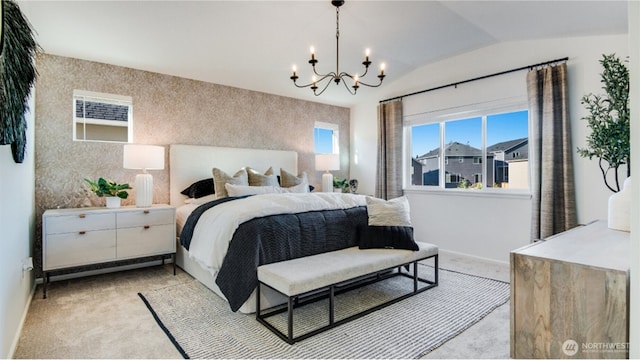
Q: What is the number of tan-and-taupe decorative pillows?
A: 3